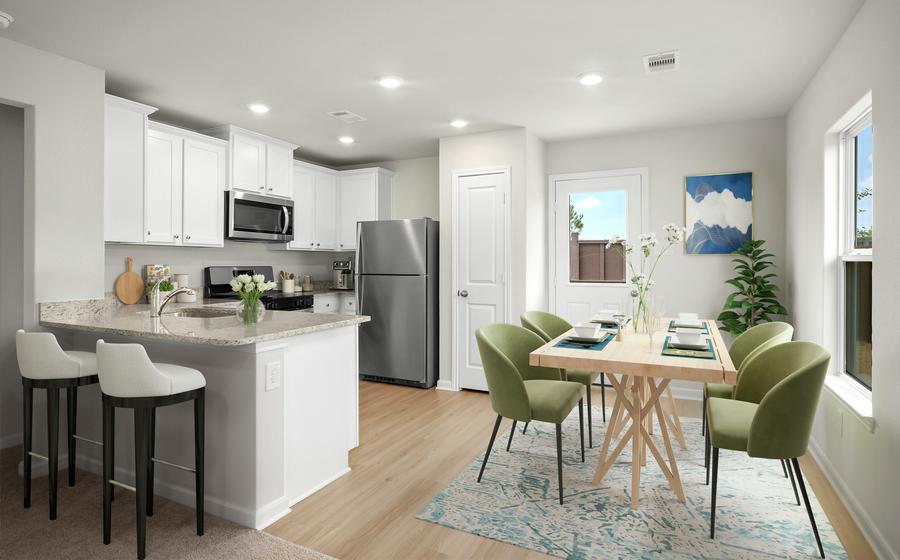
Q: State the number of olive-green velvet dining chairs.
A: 4